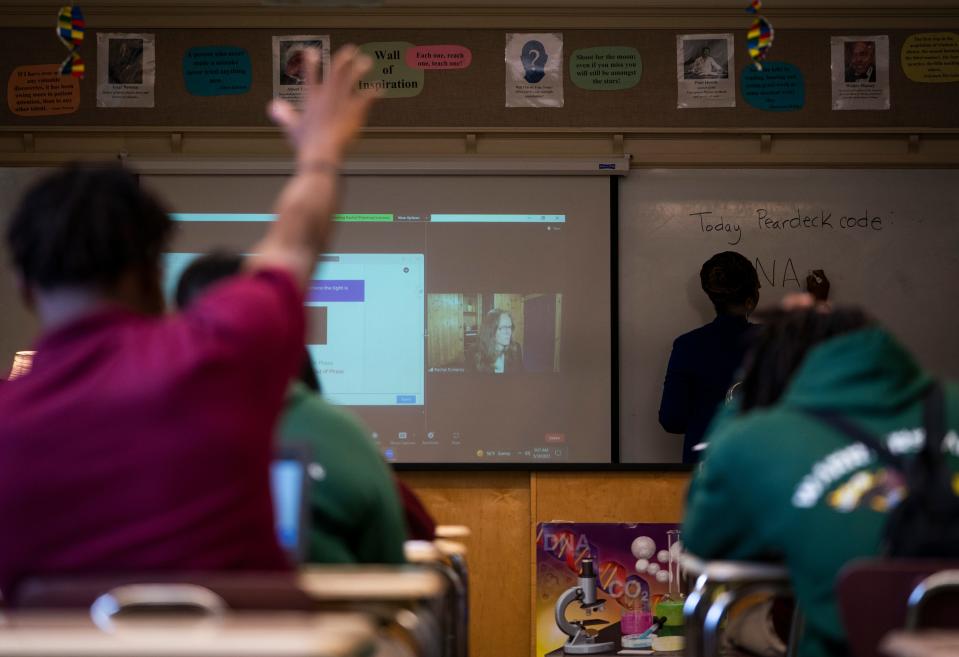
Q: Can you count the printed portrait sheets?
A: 5